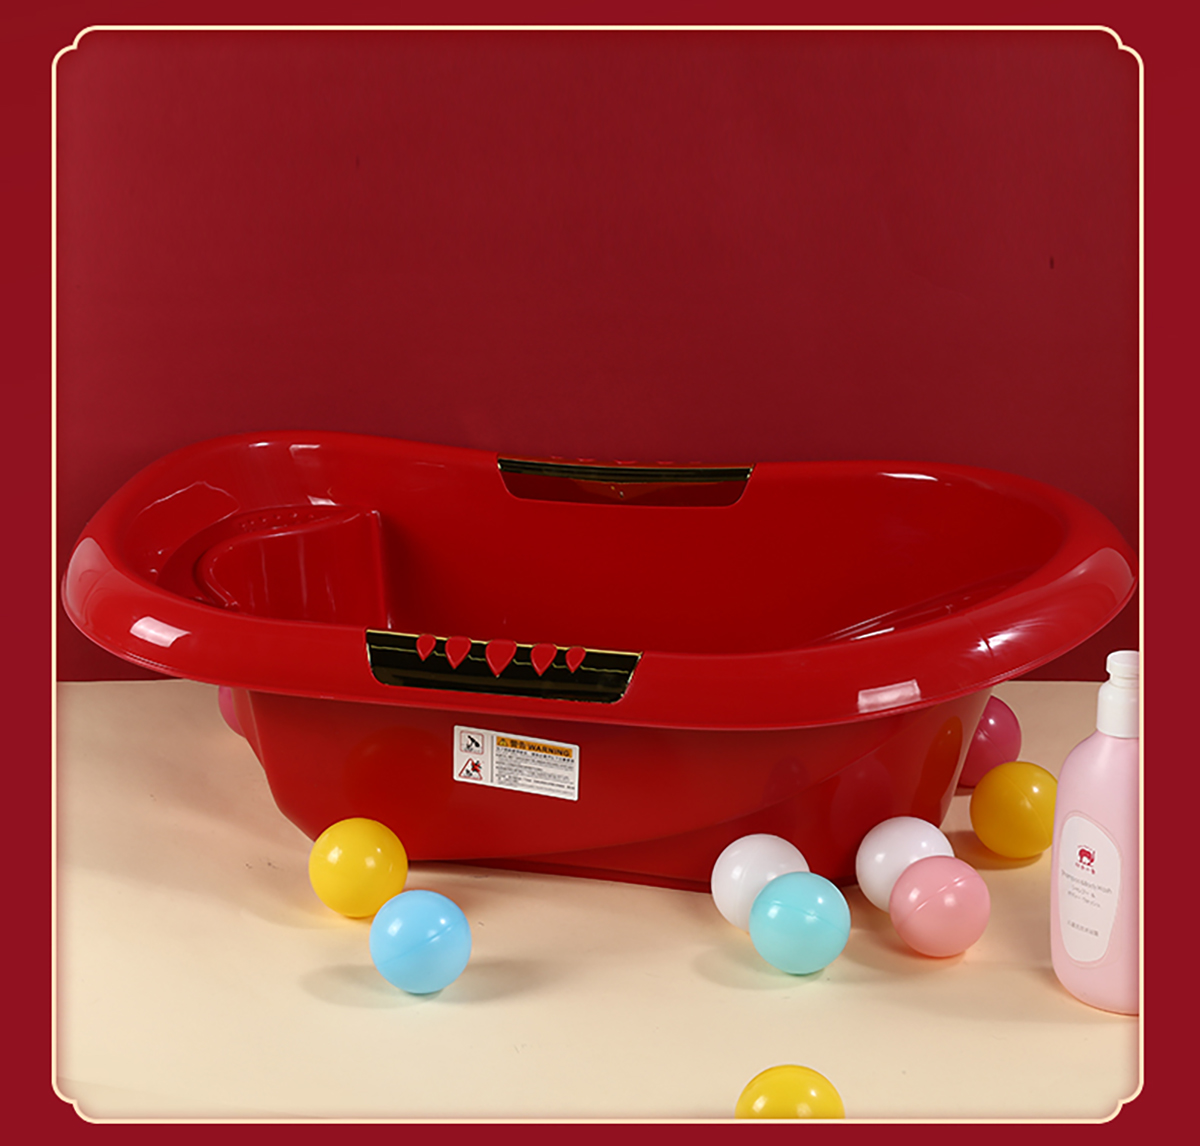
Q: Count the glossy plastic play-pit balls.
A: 10